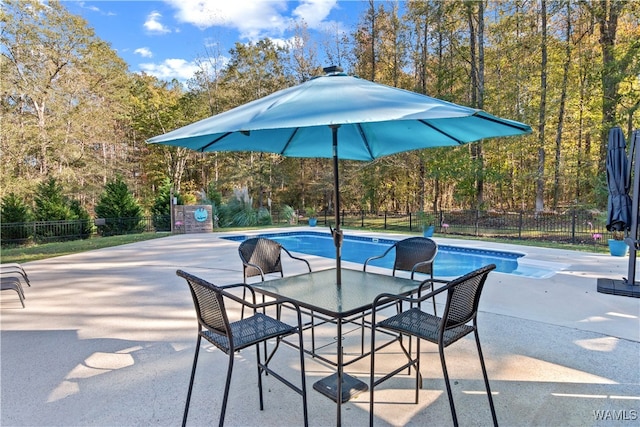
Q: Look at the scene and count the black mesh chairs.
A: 4